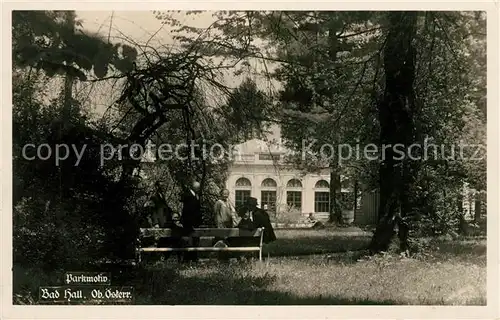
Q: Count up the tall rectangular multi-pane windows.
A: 4